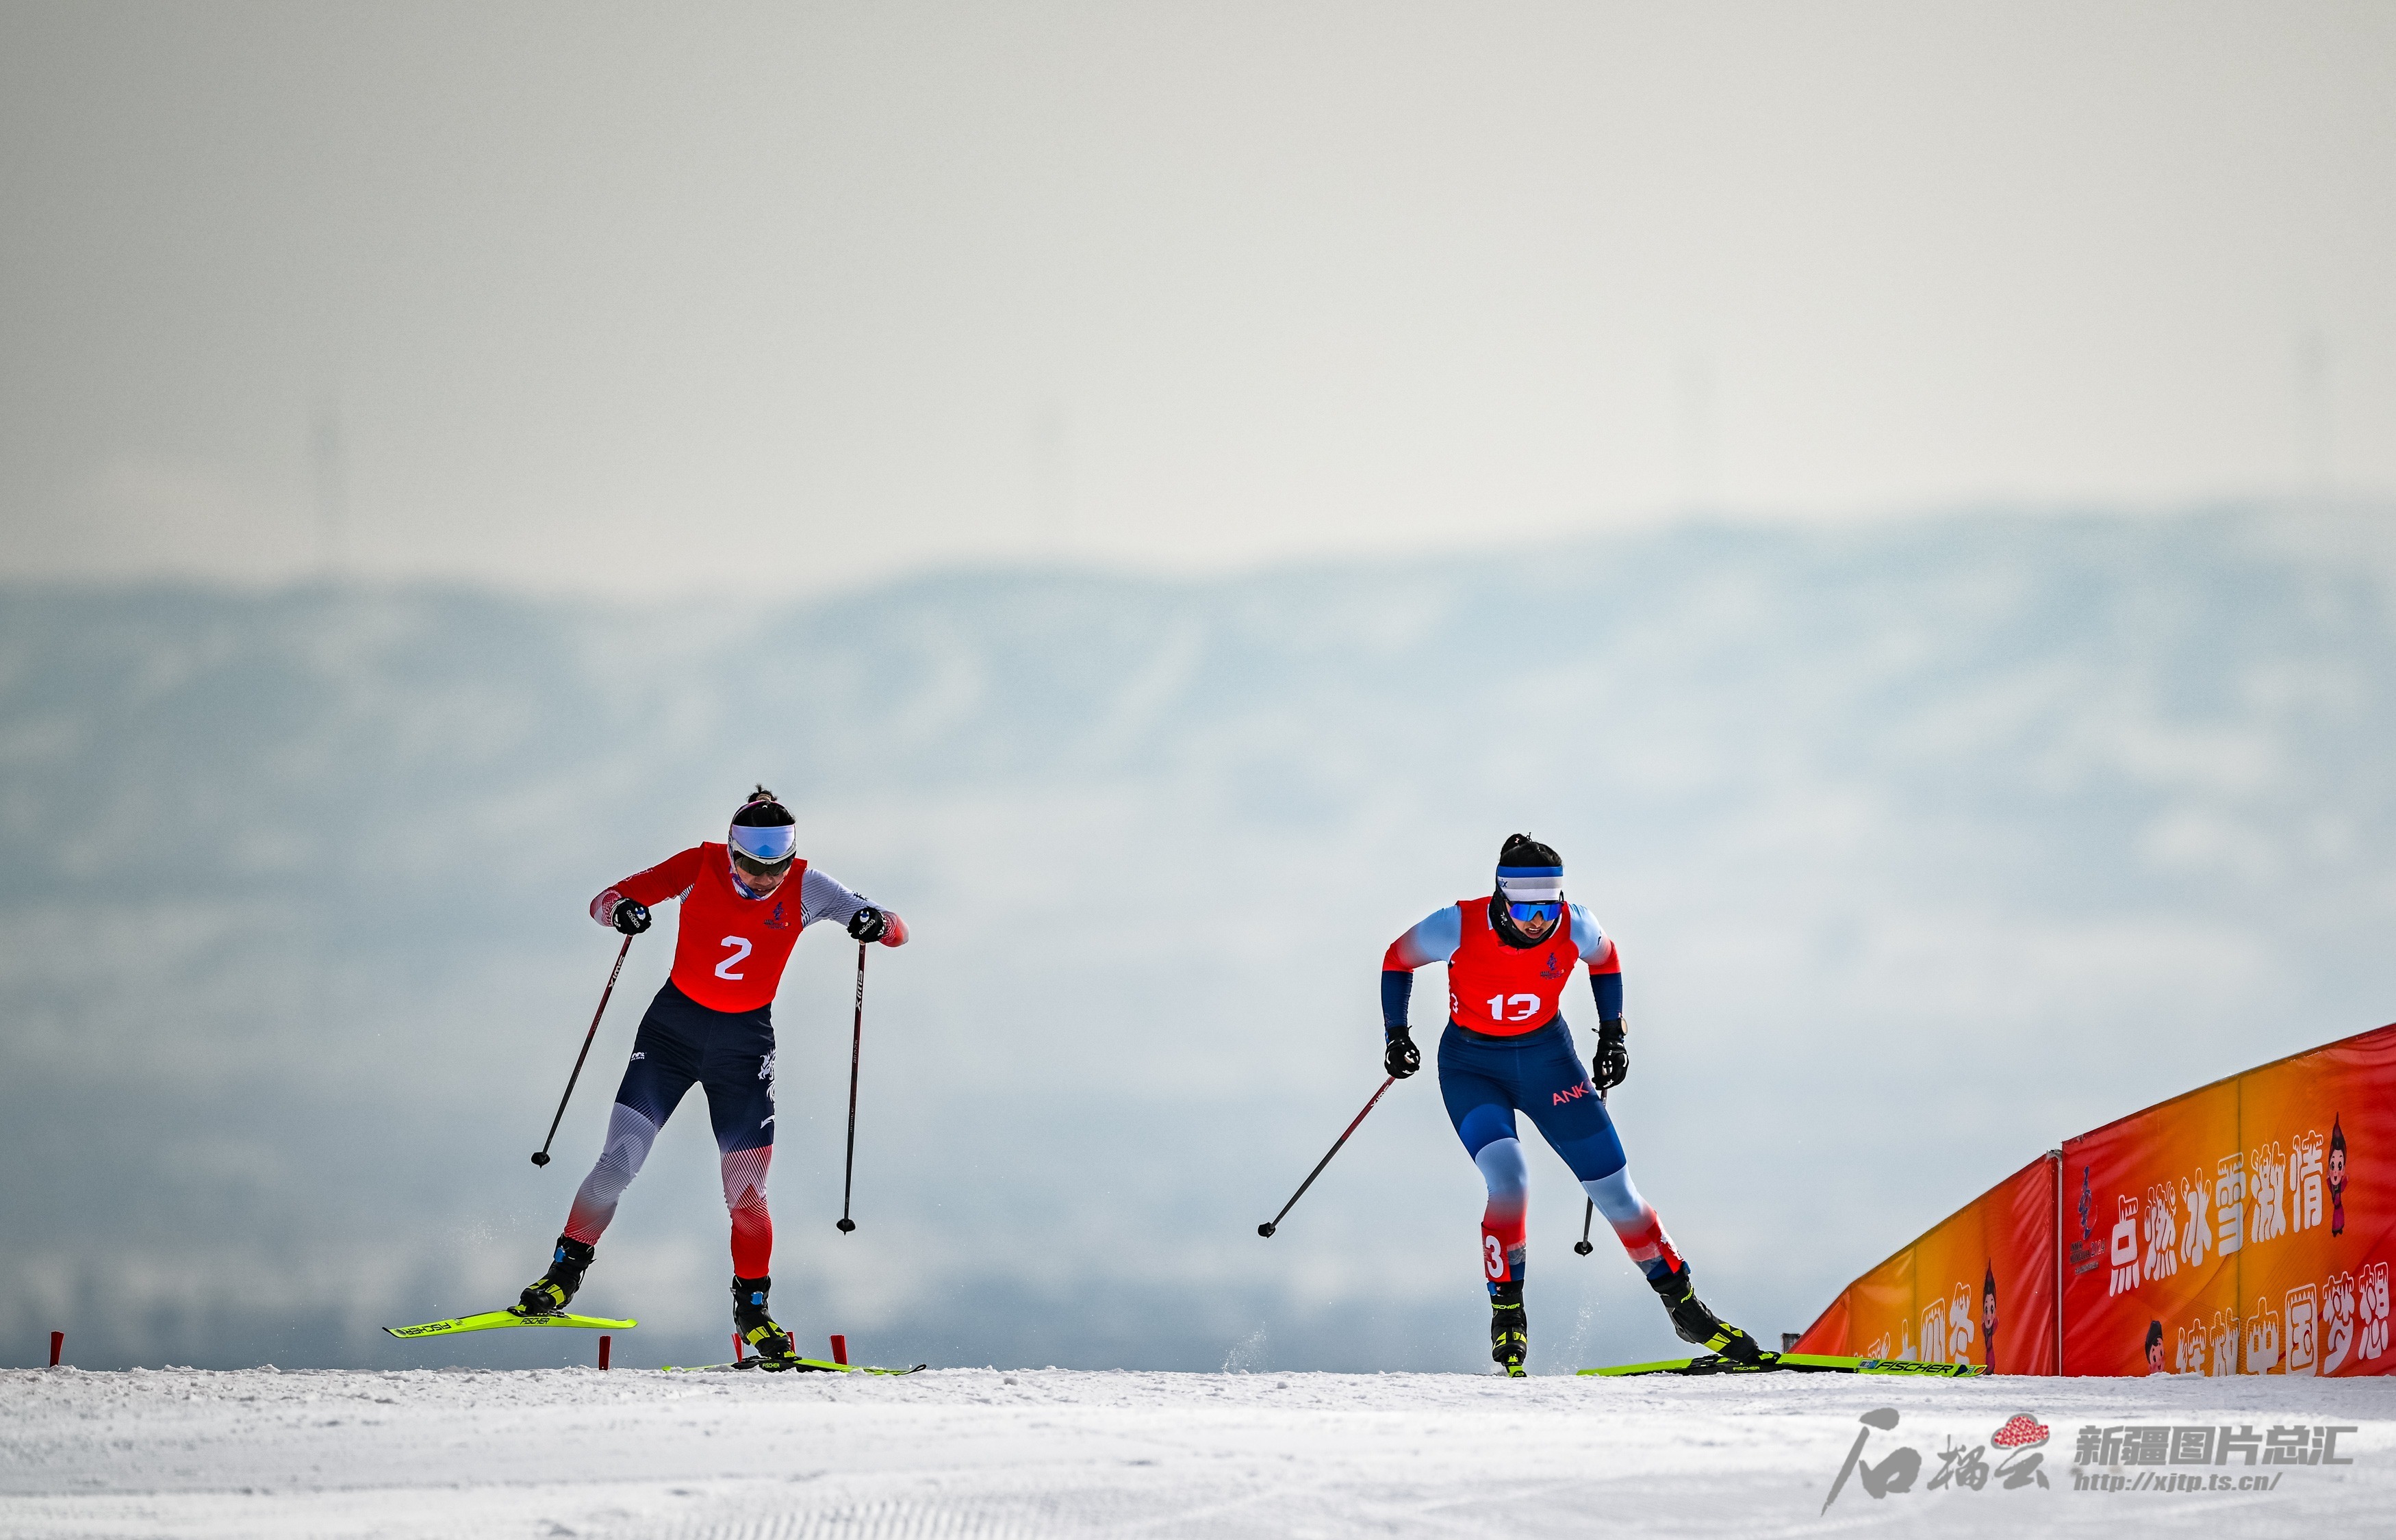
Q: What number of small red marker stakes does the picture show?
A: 5